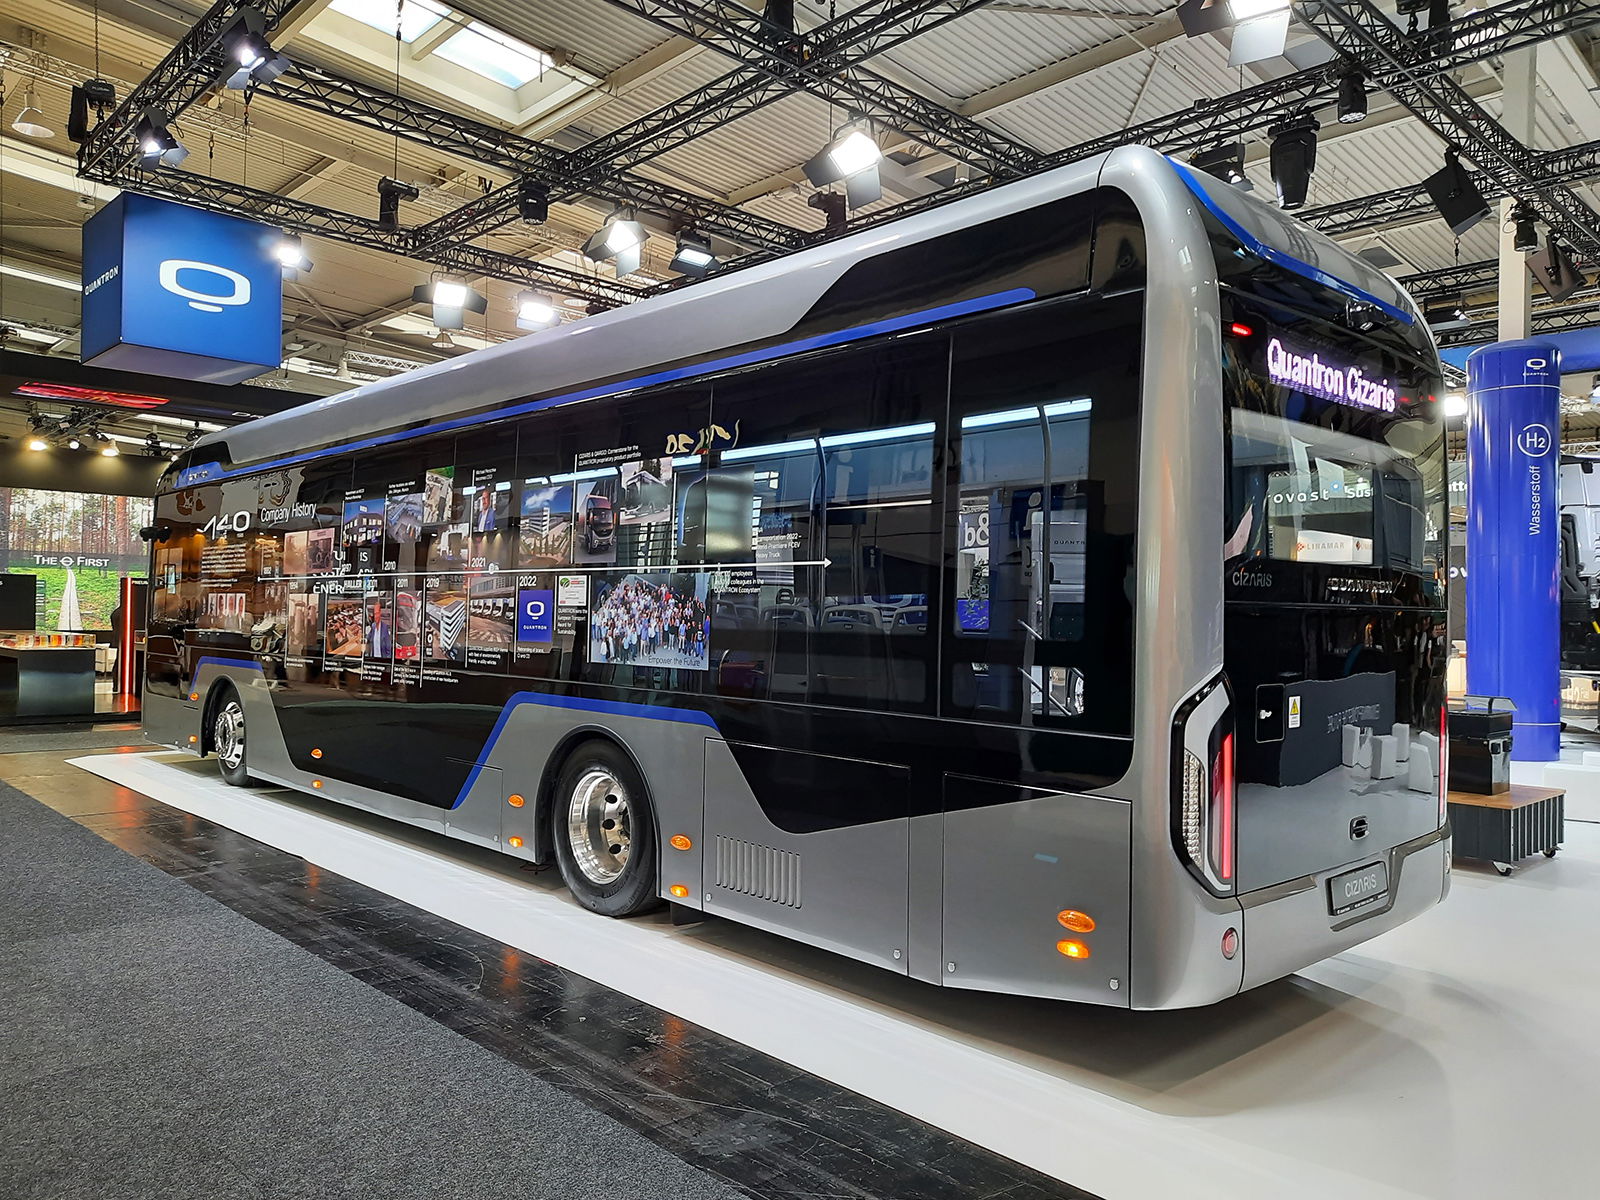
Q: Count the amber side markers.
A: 10